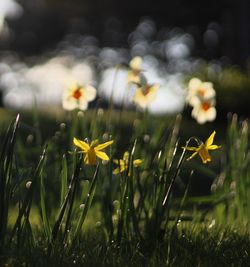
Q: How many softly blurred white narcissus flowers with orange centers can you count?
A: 5